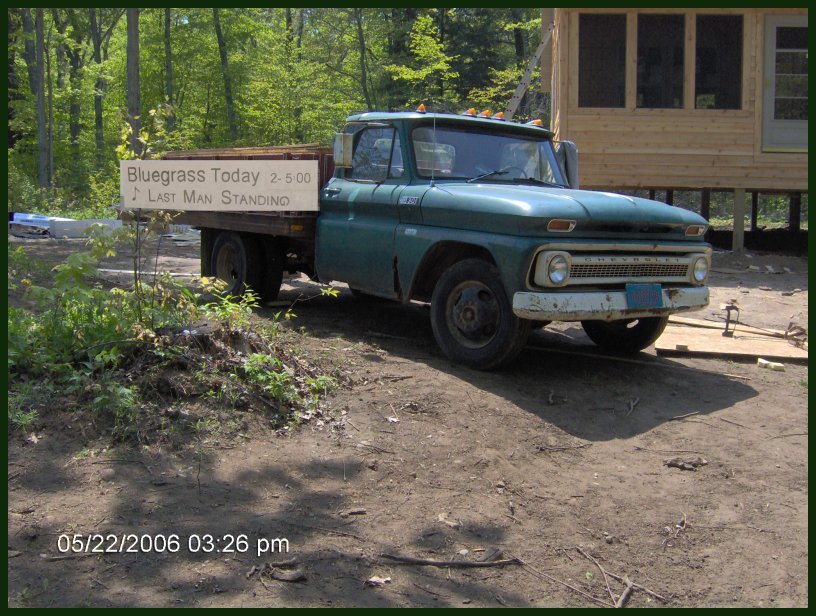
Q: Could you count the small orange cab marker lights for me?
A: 5